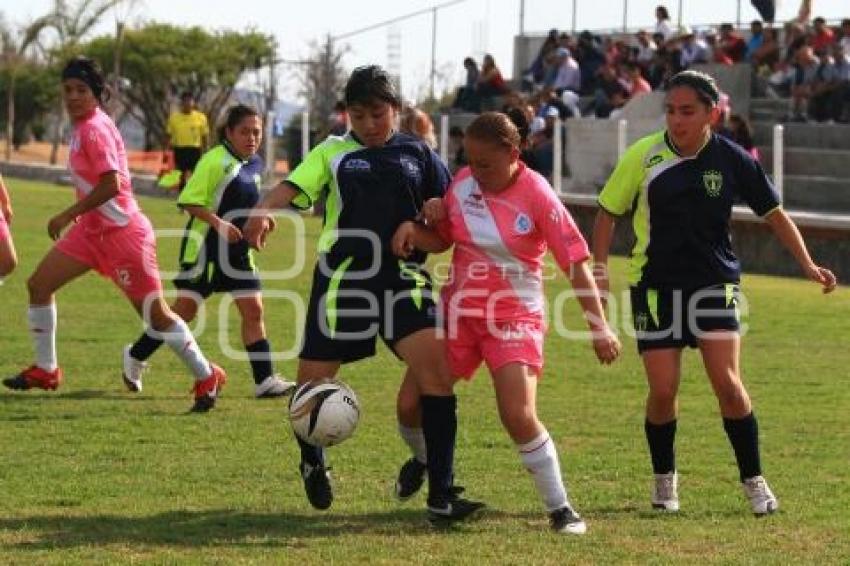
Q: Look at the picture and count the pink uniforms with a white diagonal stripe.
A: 2